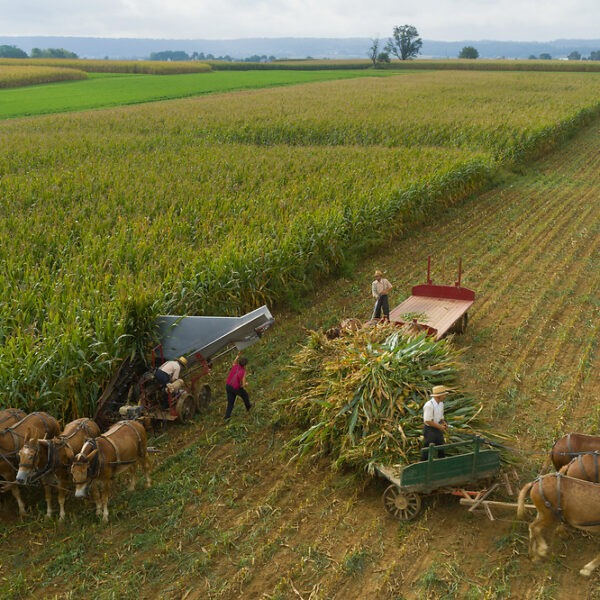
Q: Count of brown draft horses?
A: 7